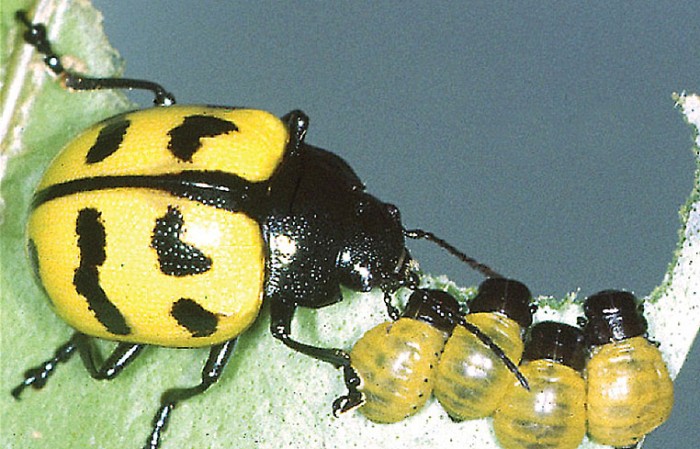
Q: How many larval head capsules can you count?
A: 4